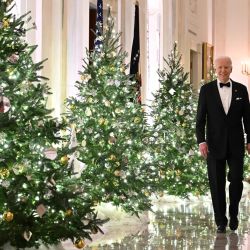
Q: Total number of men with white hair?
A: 1